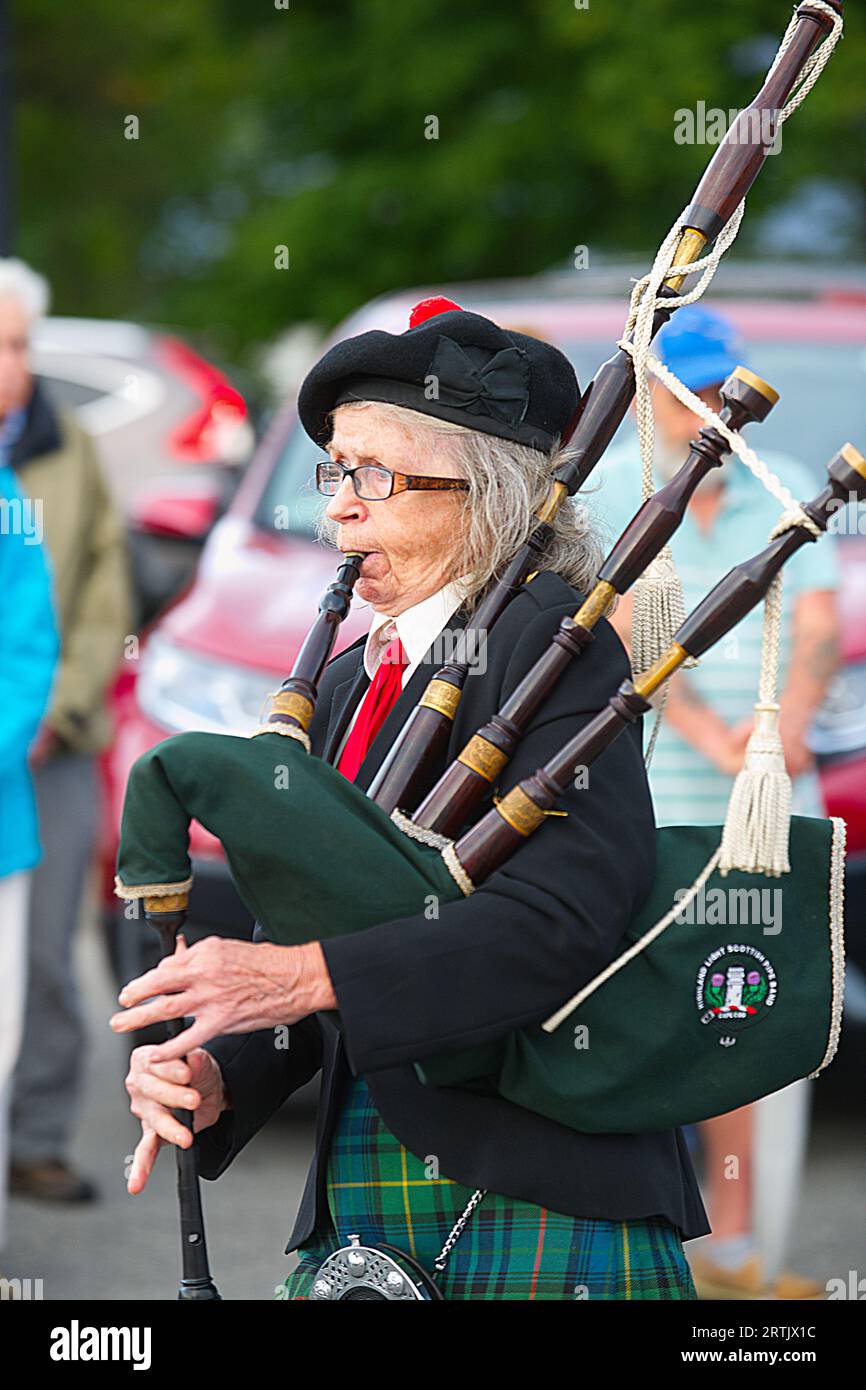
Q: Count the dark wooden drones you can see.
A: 3